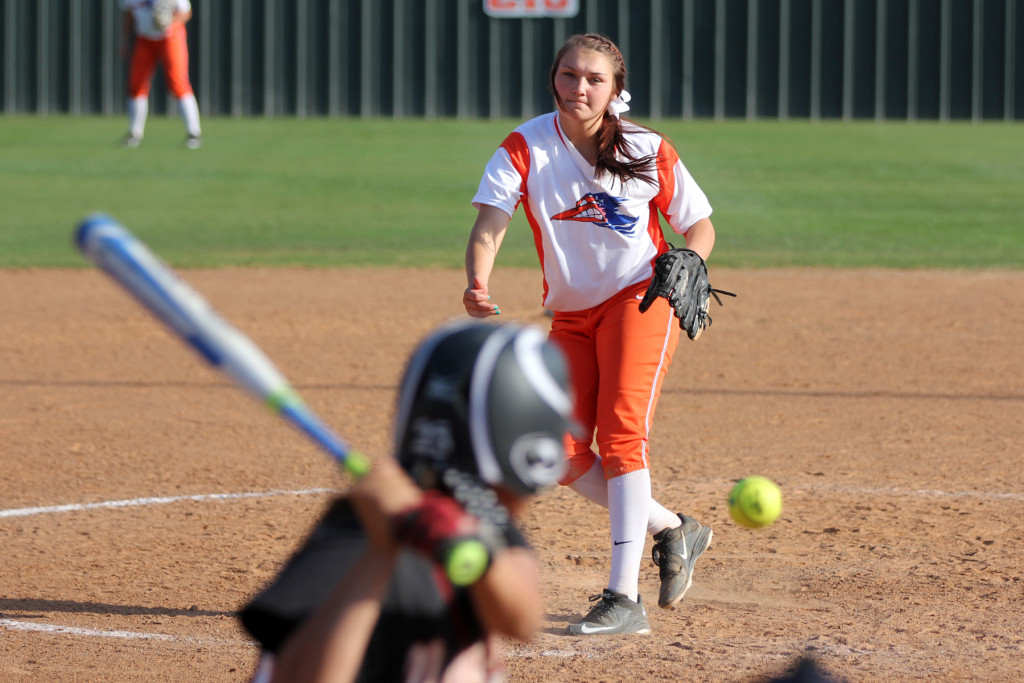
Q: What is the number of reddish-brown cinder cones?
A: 0